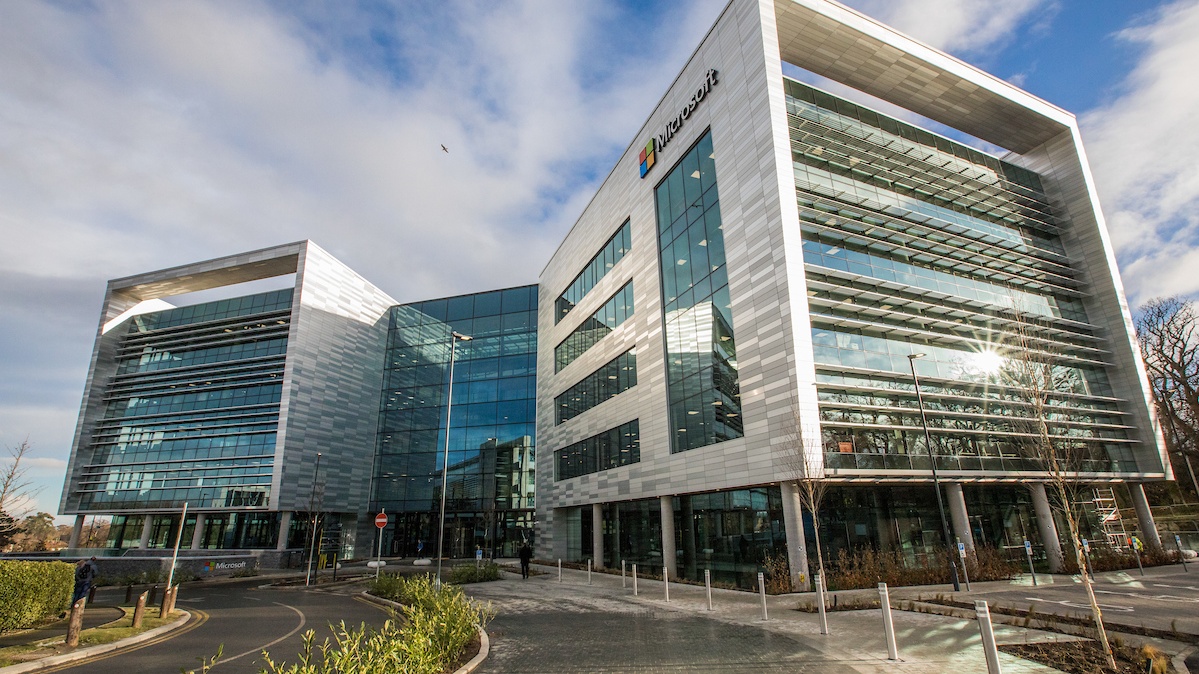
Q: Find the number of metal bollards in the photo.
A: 10